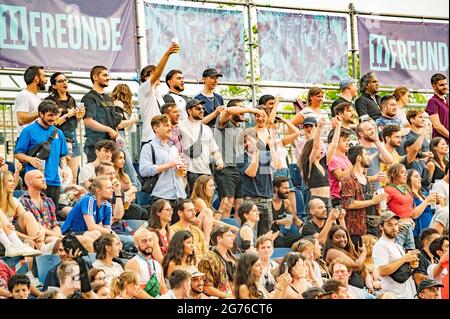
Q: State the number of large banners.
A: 4